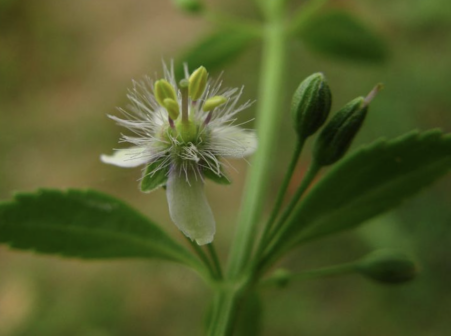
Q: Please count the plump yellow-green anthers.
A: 4